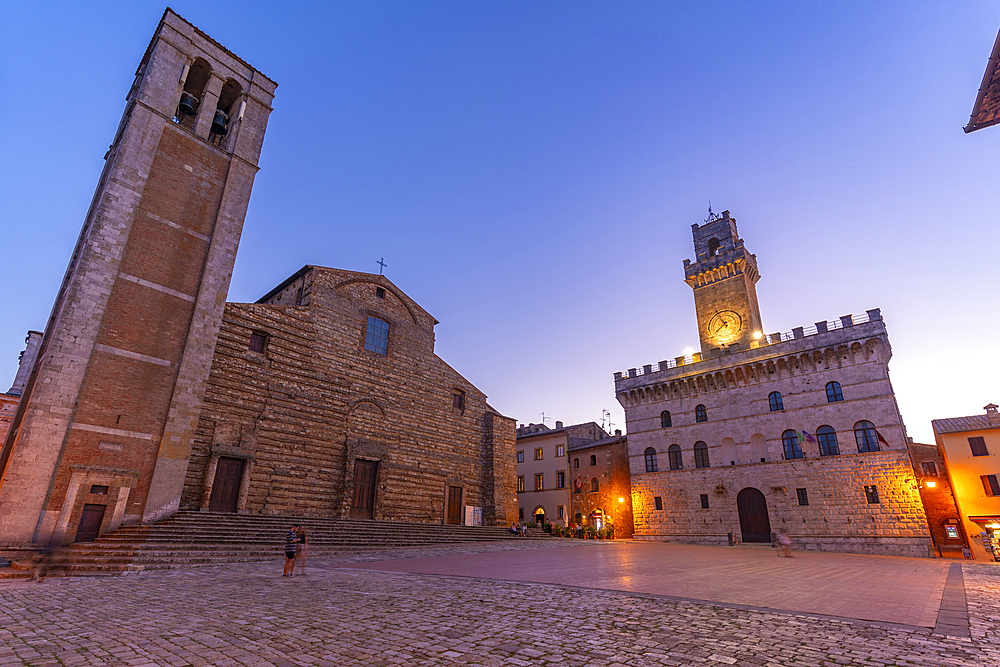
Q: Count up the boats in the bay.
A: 0